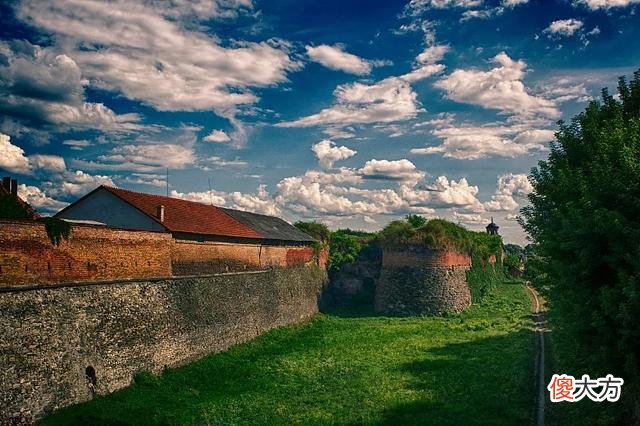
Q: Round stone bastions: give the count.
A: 1